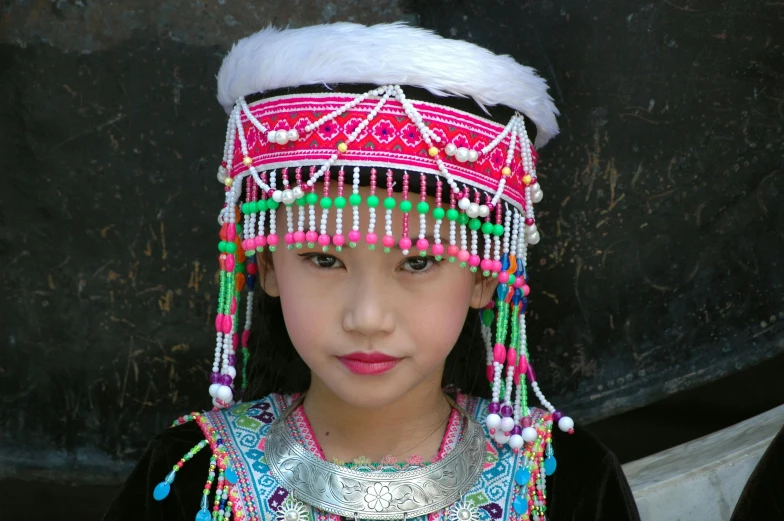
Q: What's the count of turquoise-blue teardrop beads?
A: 6